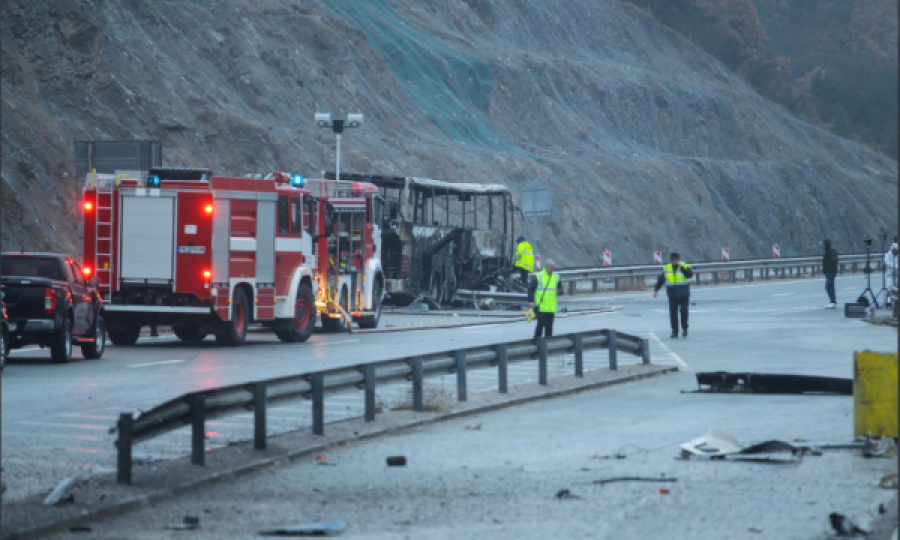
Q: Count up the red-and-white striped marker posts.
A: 5